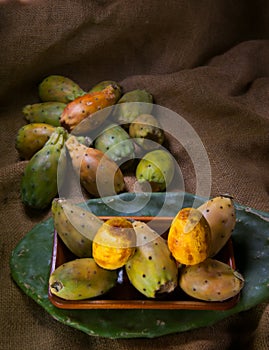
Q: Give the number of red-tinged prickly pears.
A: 2